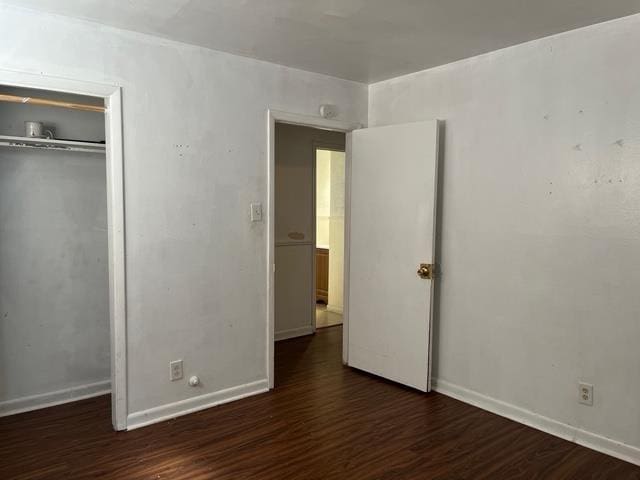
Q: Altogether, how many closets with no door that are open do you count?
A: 1